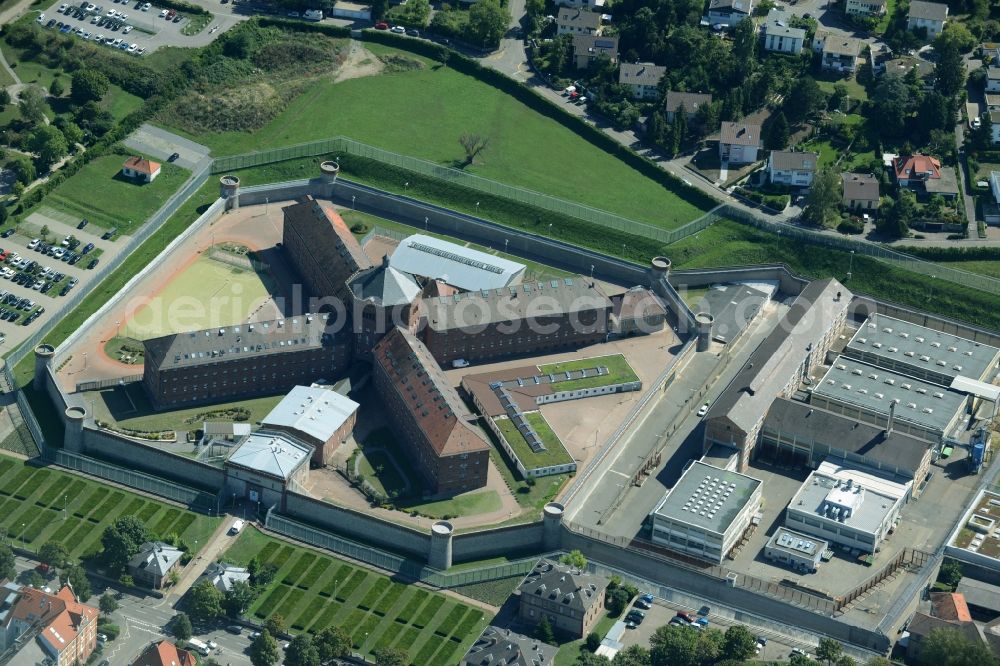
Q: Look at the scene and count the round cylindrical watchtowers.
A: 8